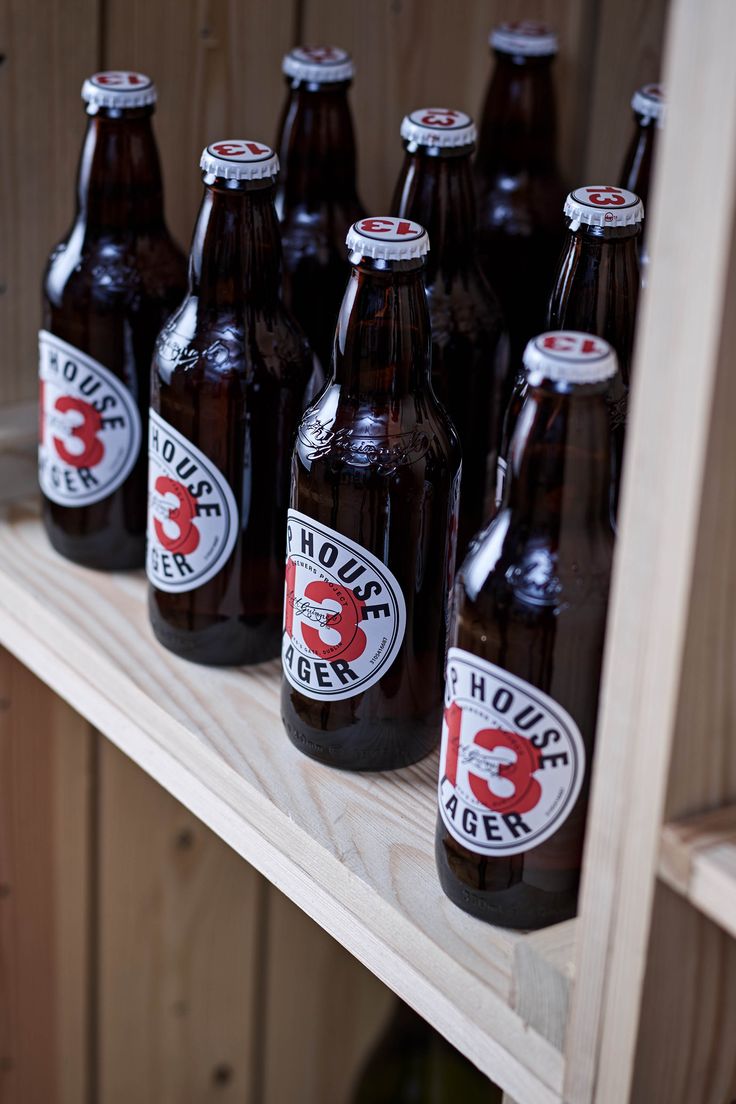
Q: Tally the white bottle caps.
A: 9